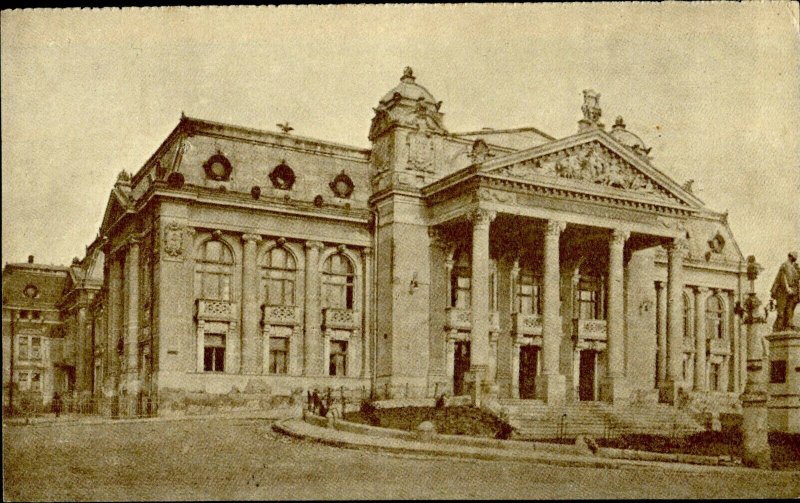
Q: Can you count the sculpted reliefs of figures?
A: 1